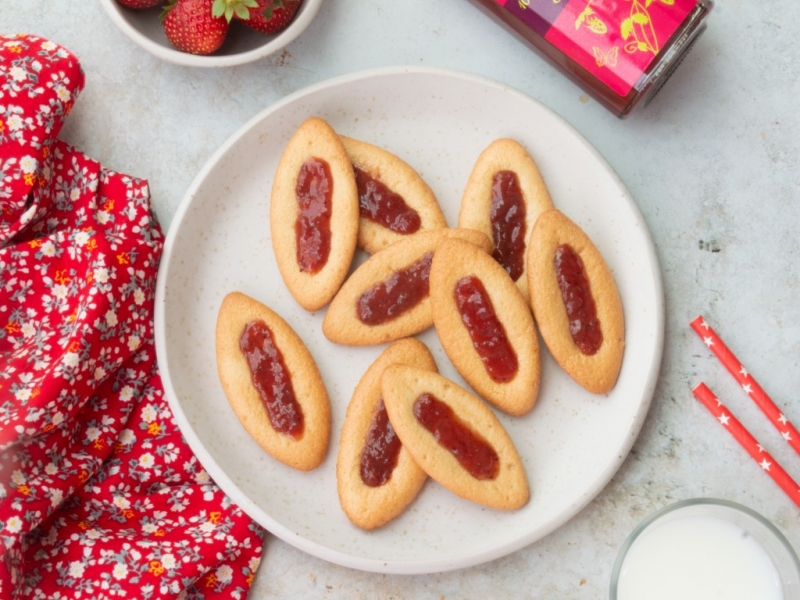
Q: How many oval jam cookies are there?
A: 9